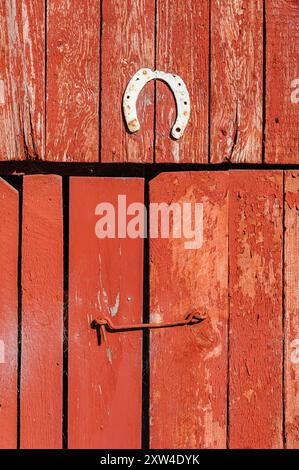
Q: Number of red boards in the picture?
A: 12